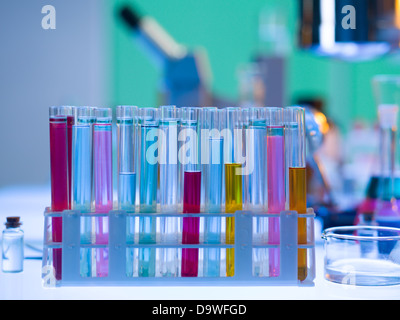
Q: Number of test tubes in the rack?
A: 12